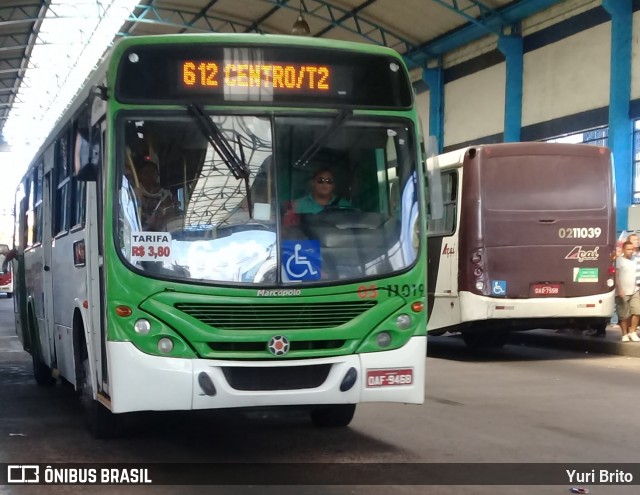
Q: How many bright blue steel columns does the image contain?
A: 3